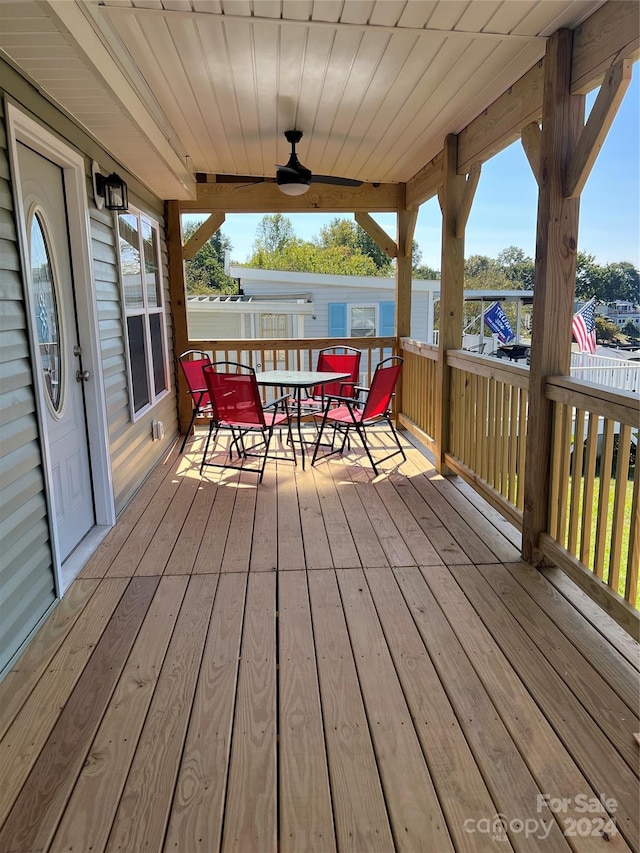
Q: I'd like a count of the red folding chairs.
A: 4